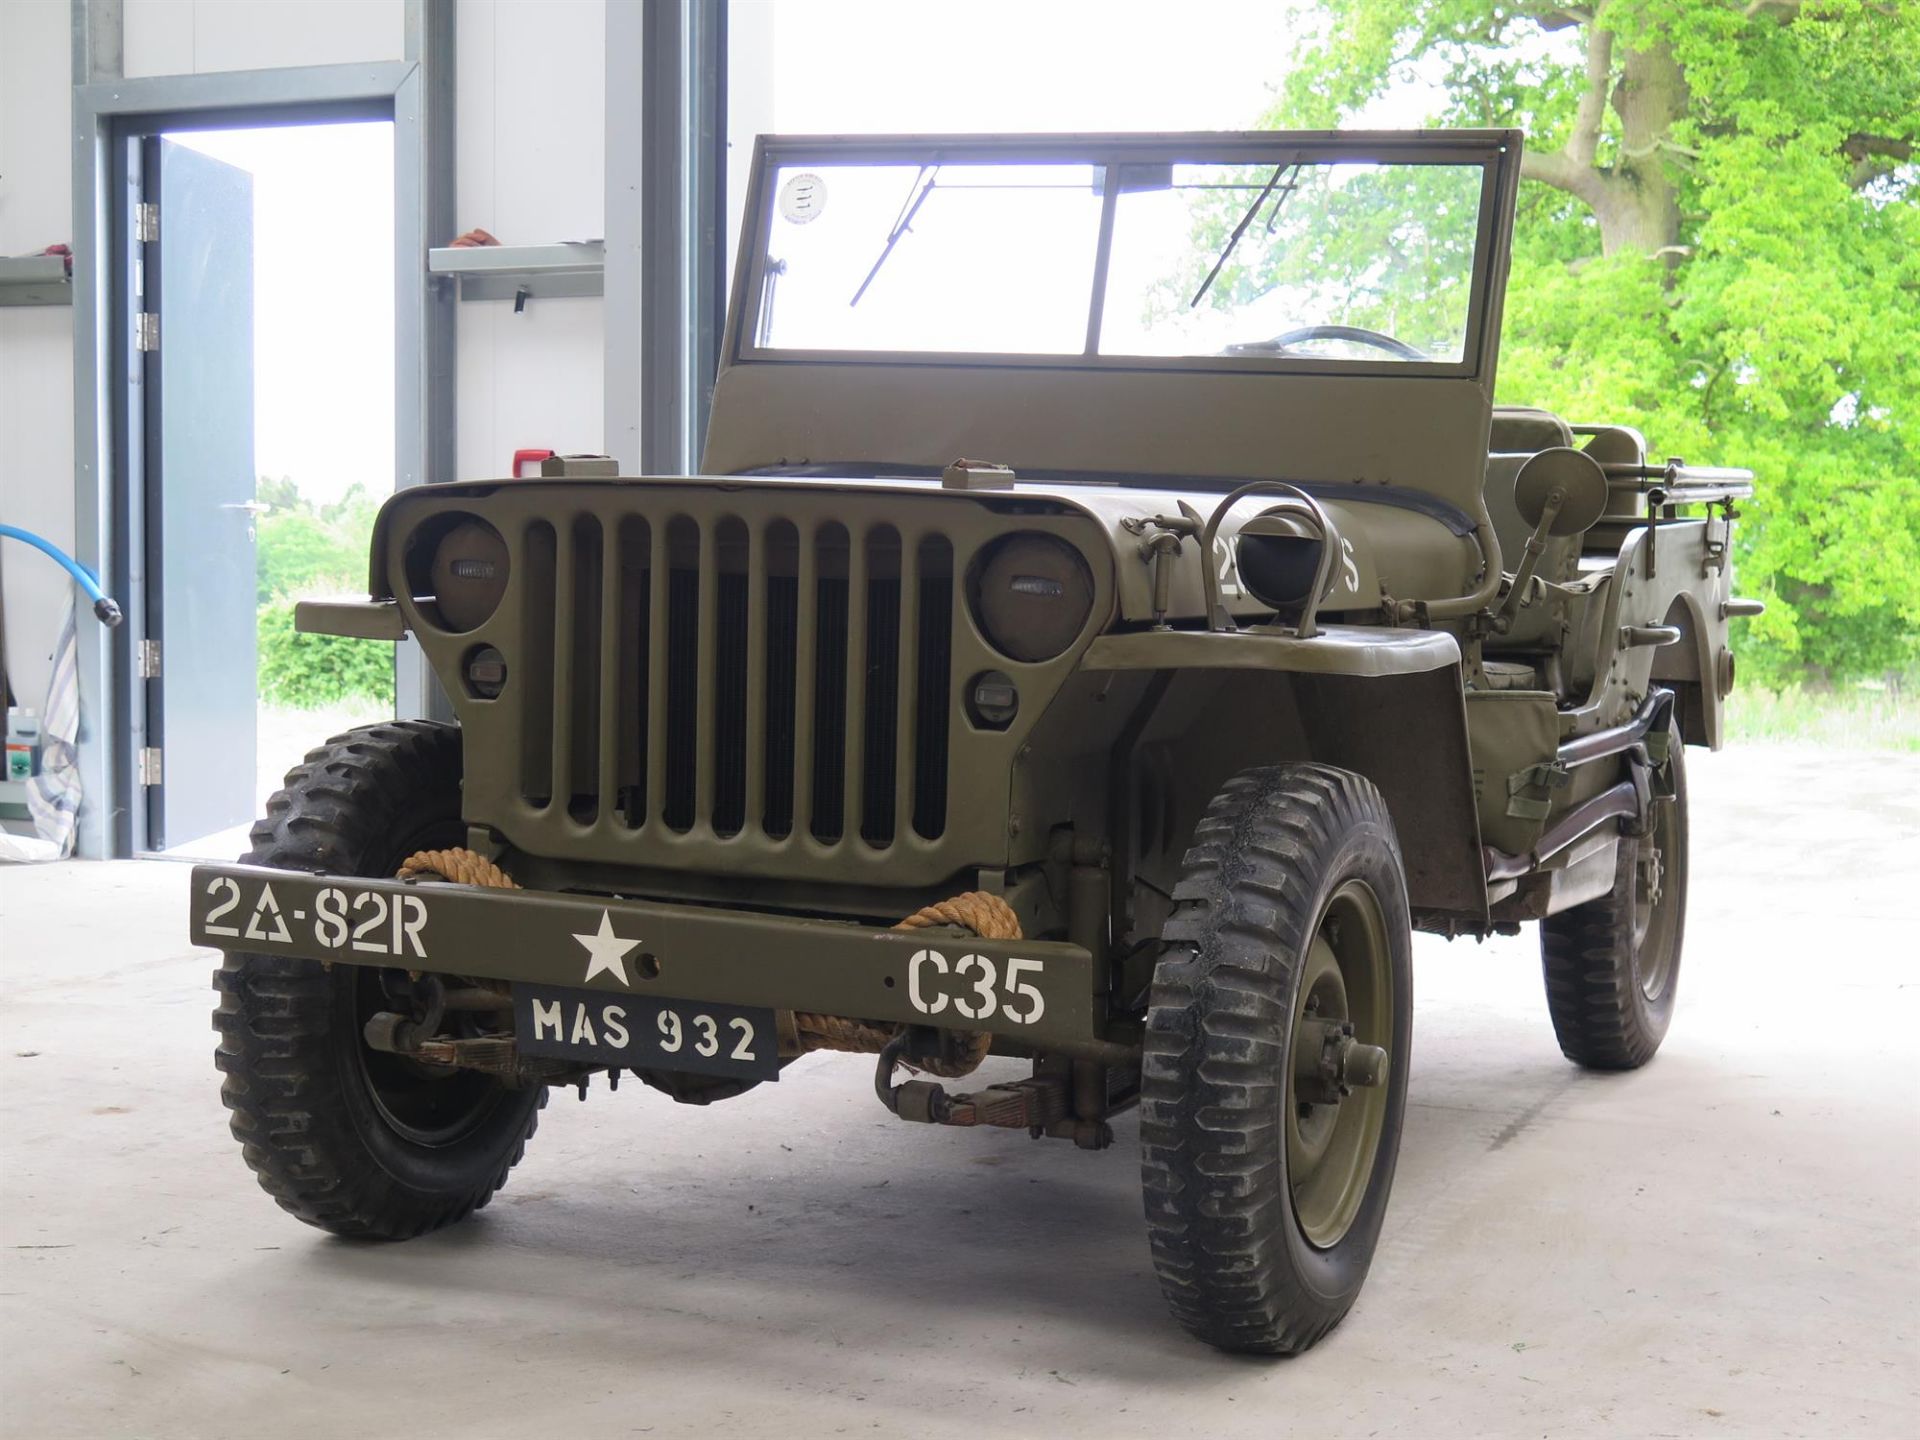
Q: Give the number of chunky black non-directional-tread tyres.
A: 3